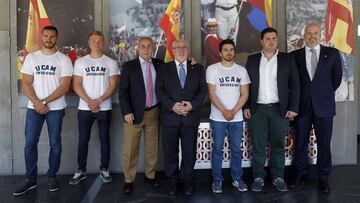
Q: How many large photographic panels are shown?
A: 4